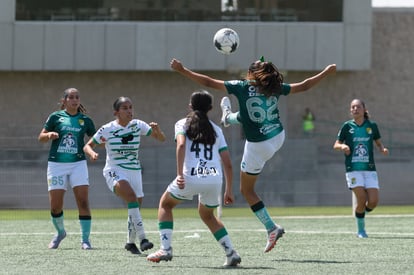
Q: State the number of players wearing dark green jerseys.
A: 3